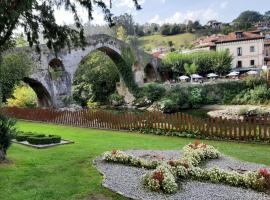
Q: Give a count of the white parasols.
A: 5